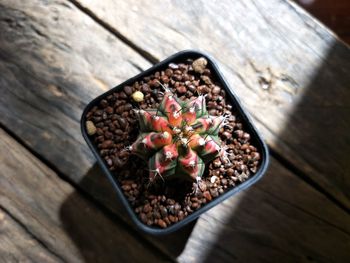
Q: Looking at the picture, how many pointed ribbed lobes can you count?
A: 8